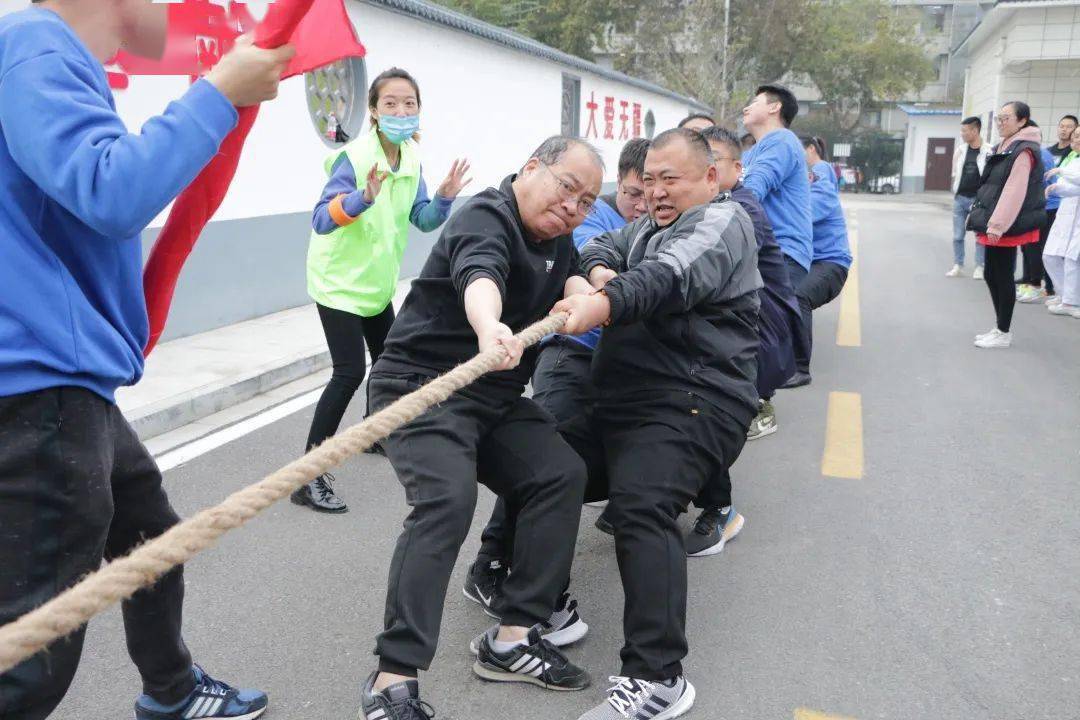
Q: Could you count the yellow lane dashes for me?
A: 3